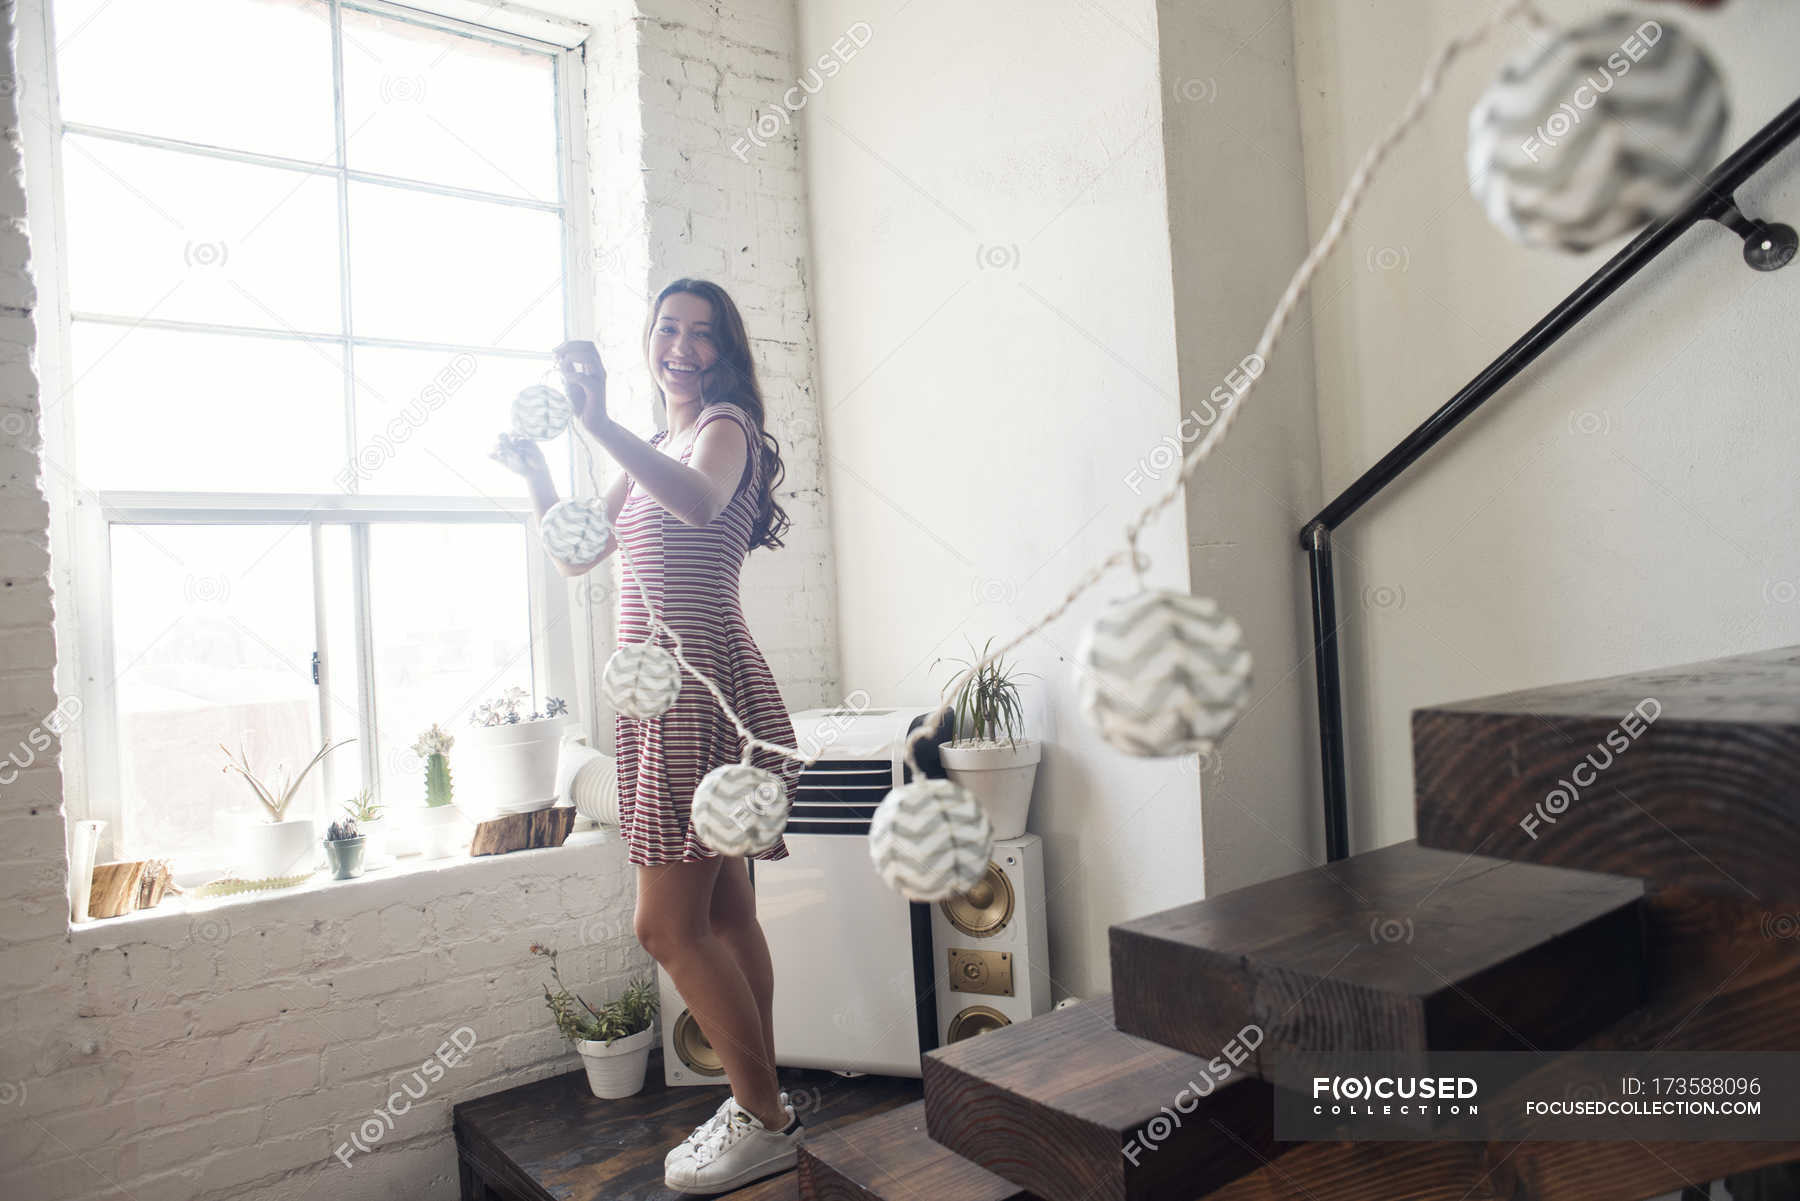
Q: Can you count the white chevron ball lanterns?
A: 7